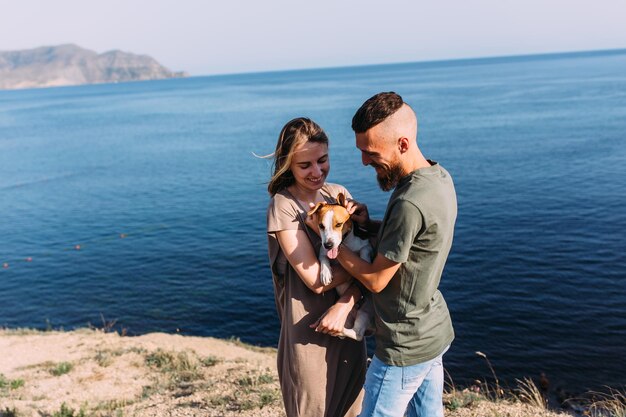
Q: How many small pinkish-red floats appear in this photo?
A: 4